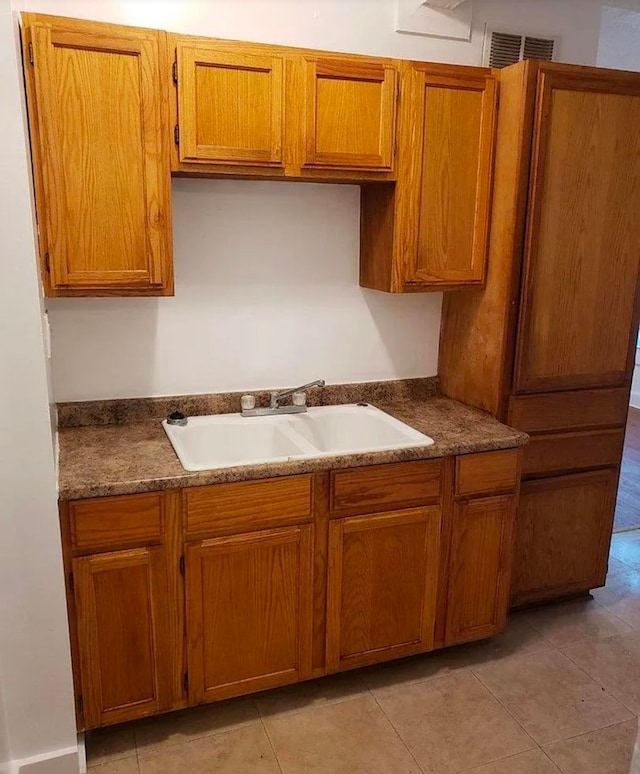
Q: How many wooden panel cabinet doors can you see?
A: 10